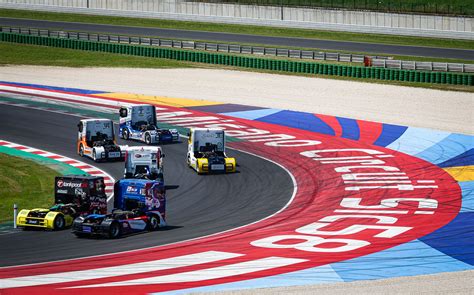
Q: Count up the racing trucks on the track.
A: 6